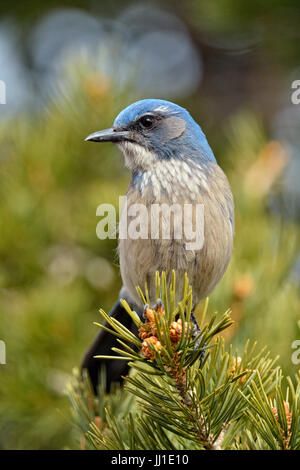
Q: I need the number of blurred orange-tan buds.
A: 3